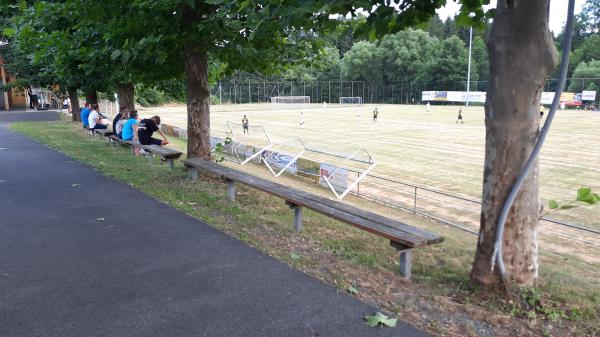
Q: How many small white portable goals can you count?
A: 3